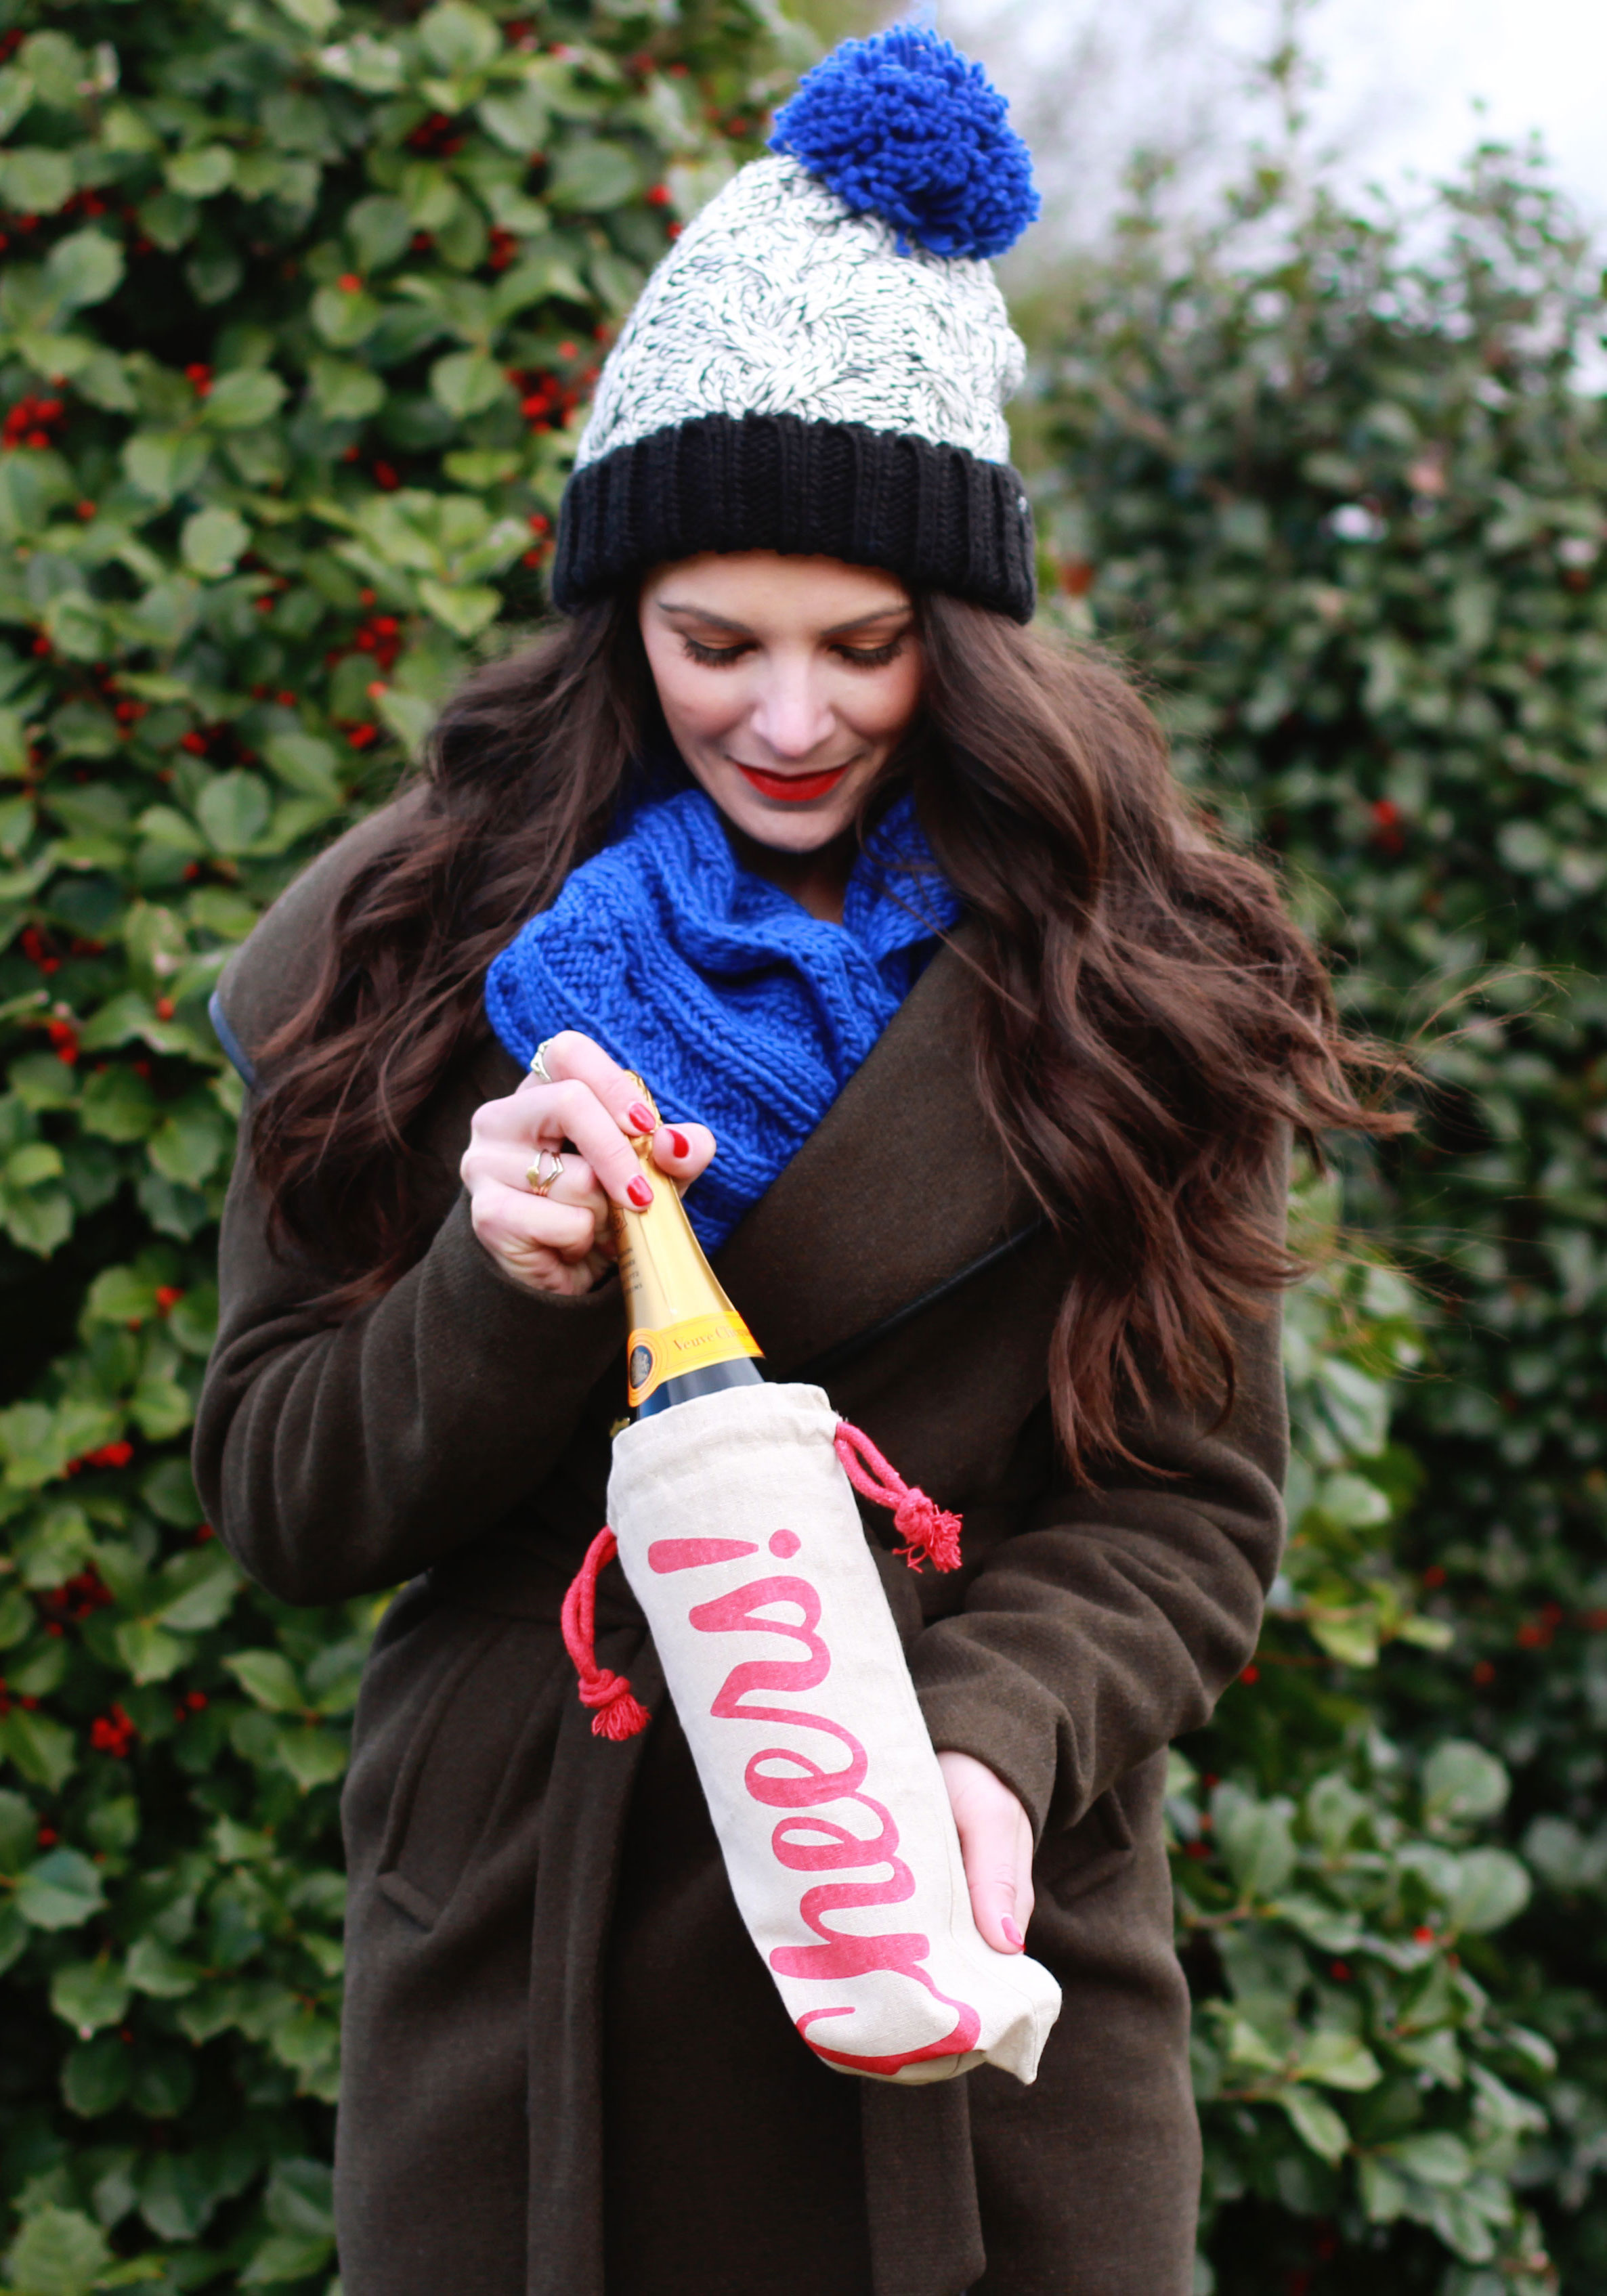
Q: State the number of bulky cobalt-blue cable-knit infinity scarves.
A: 1